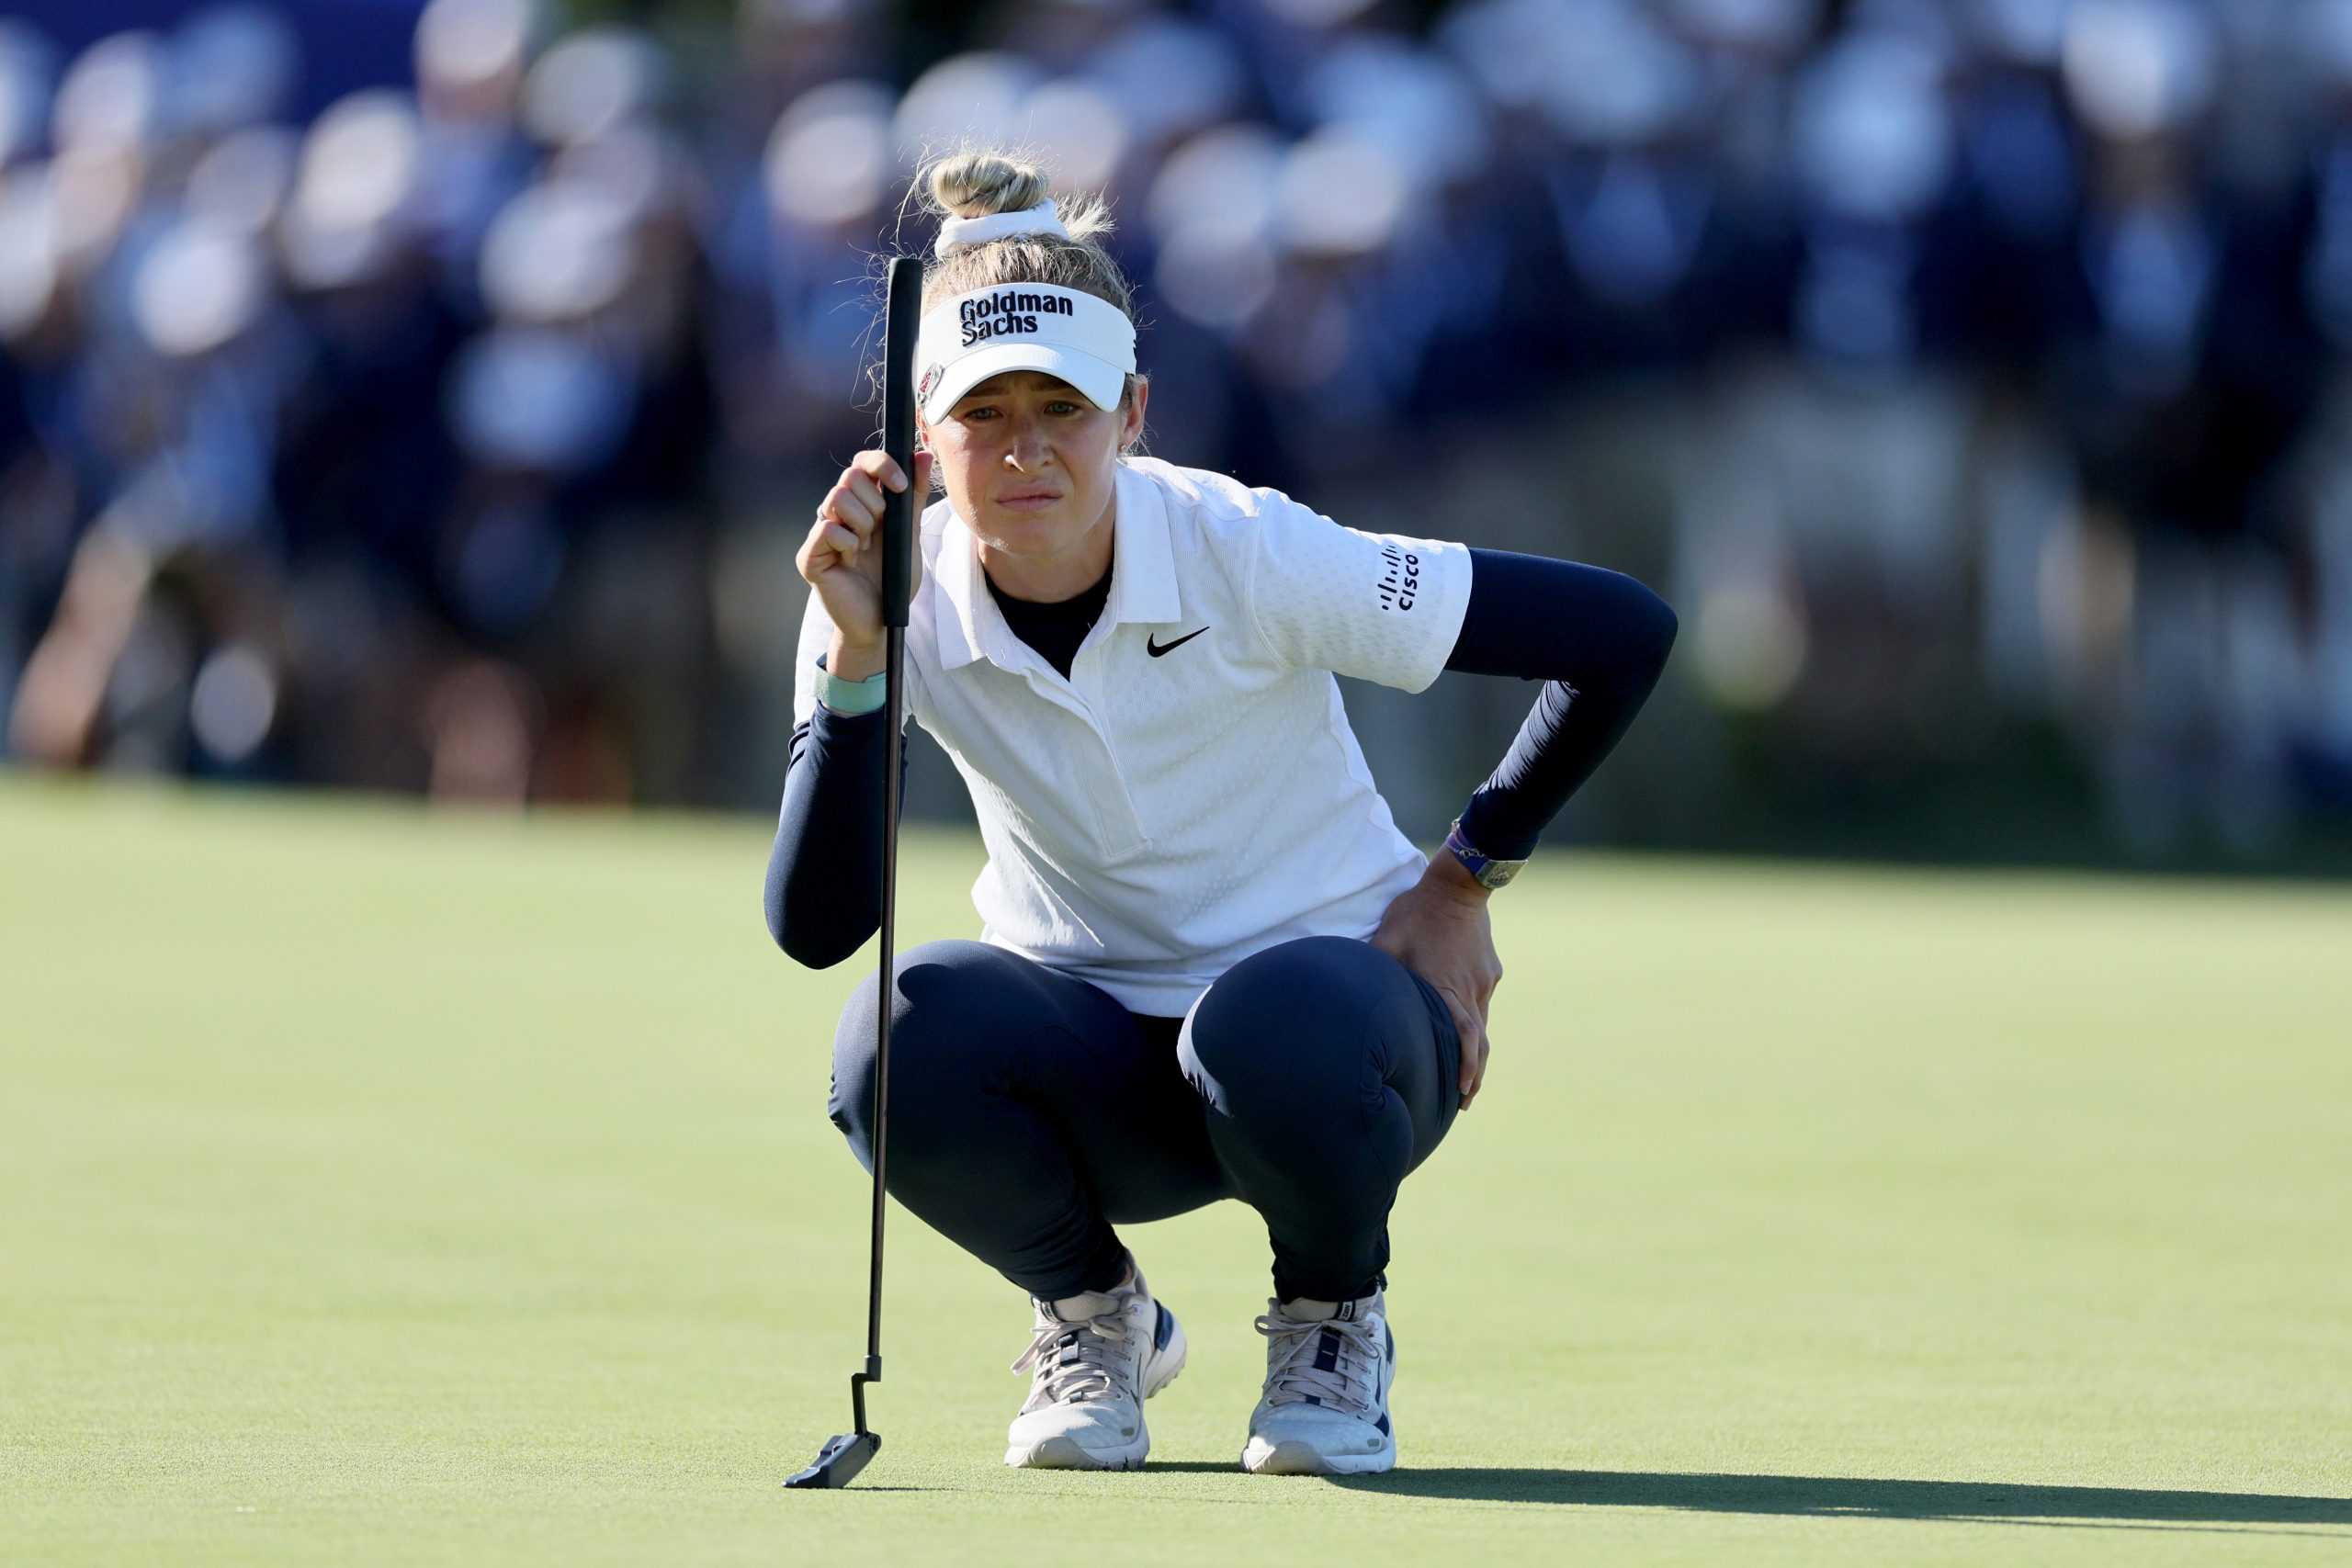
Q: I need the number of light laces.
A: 2